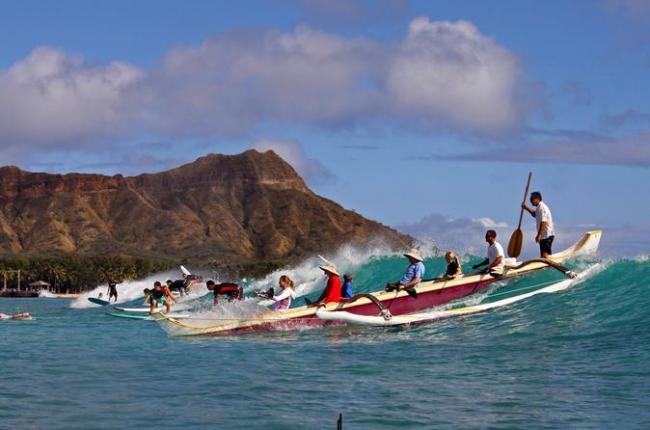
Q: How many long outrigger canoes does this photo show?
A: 1